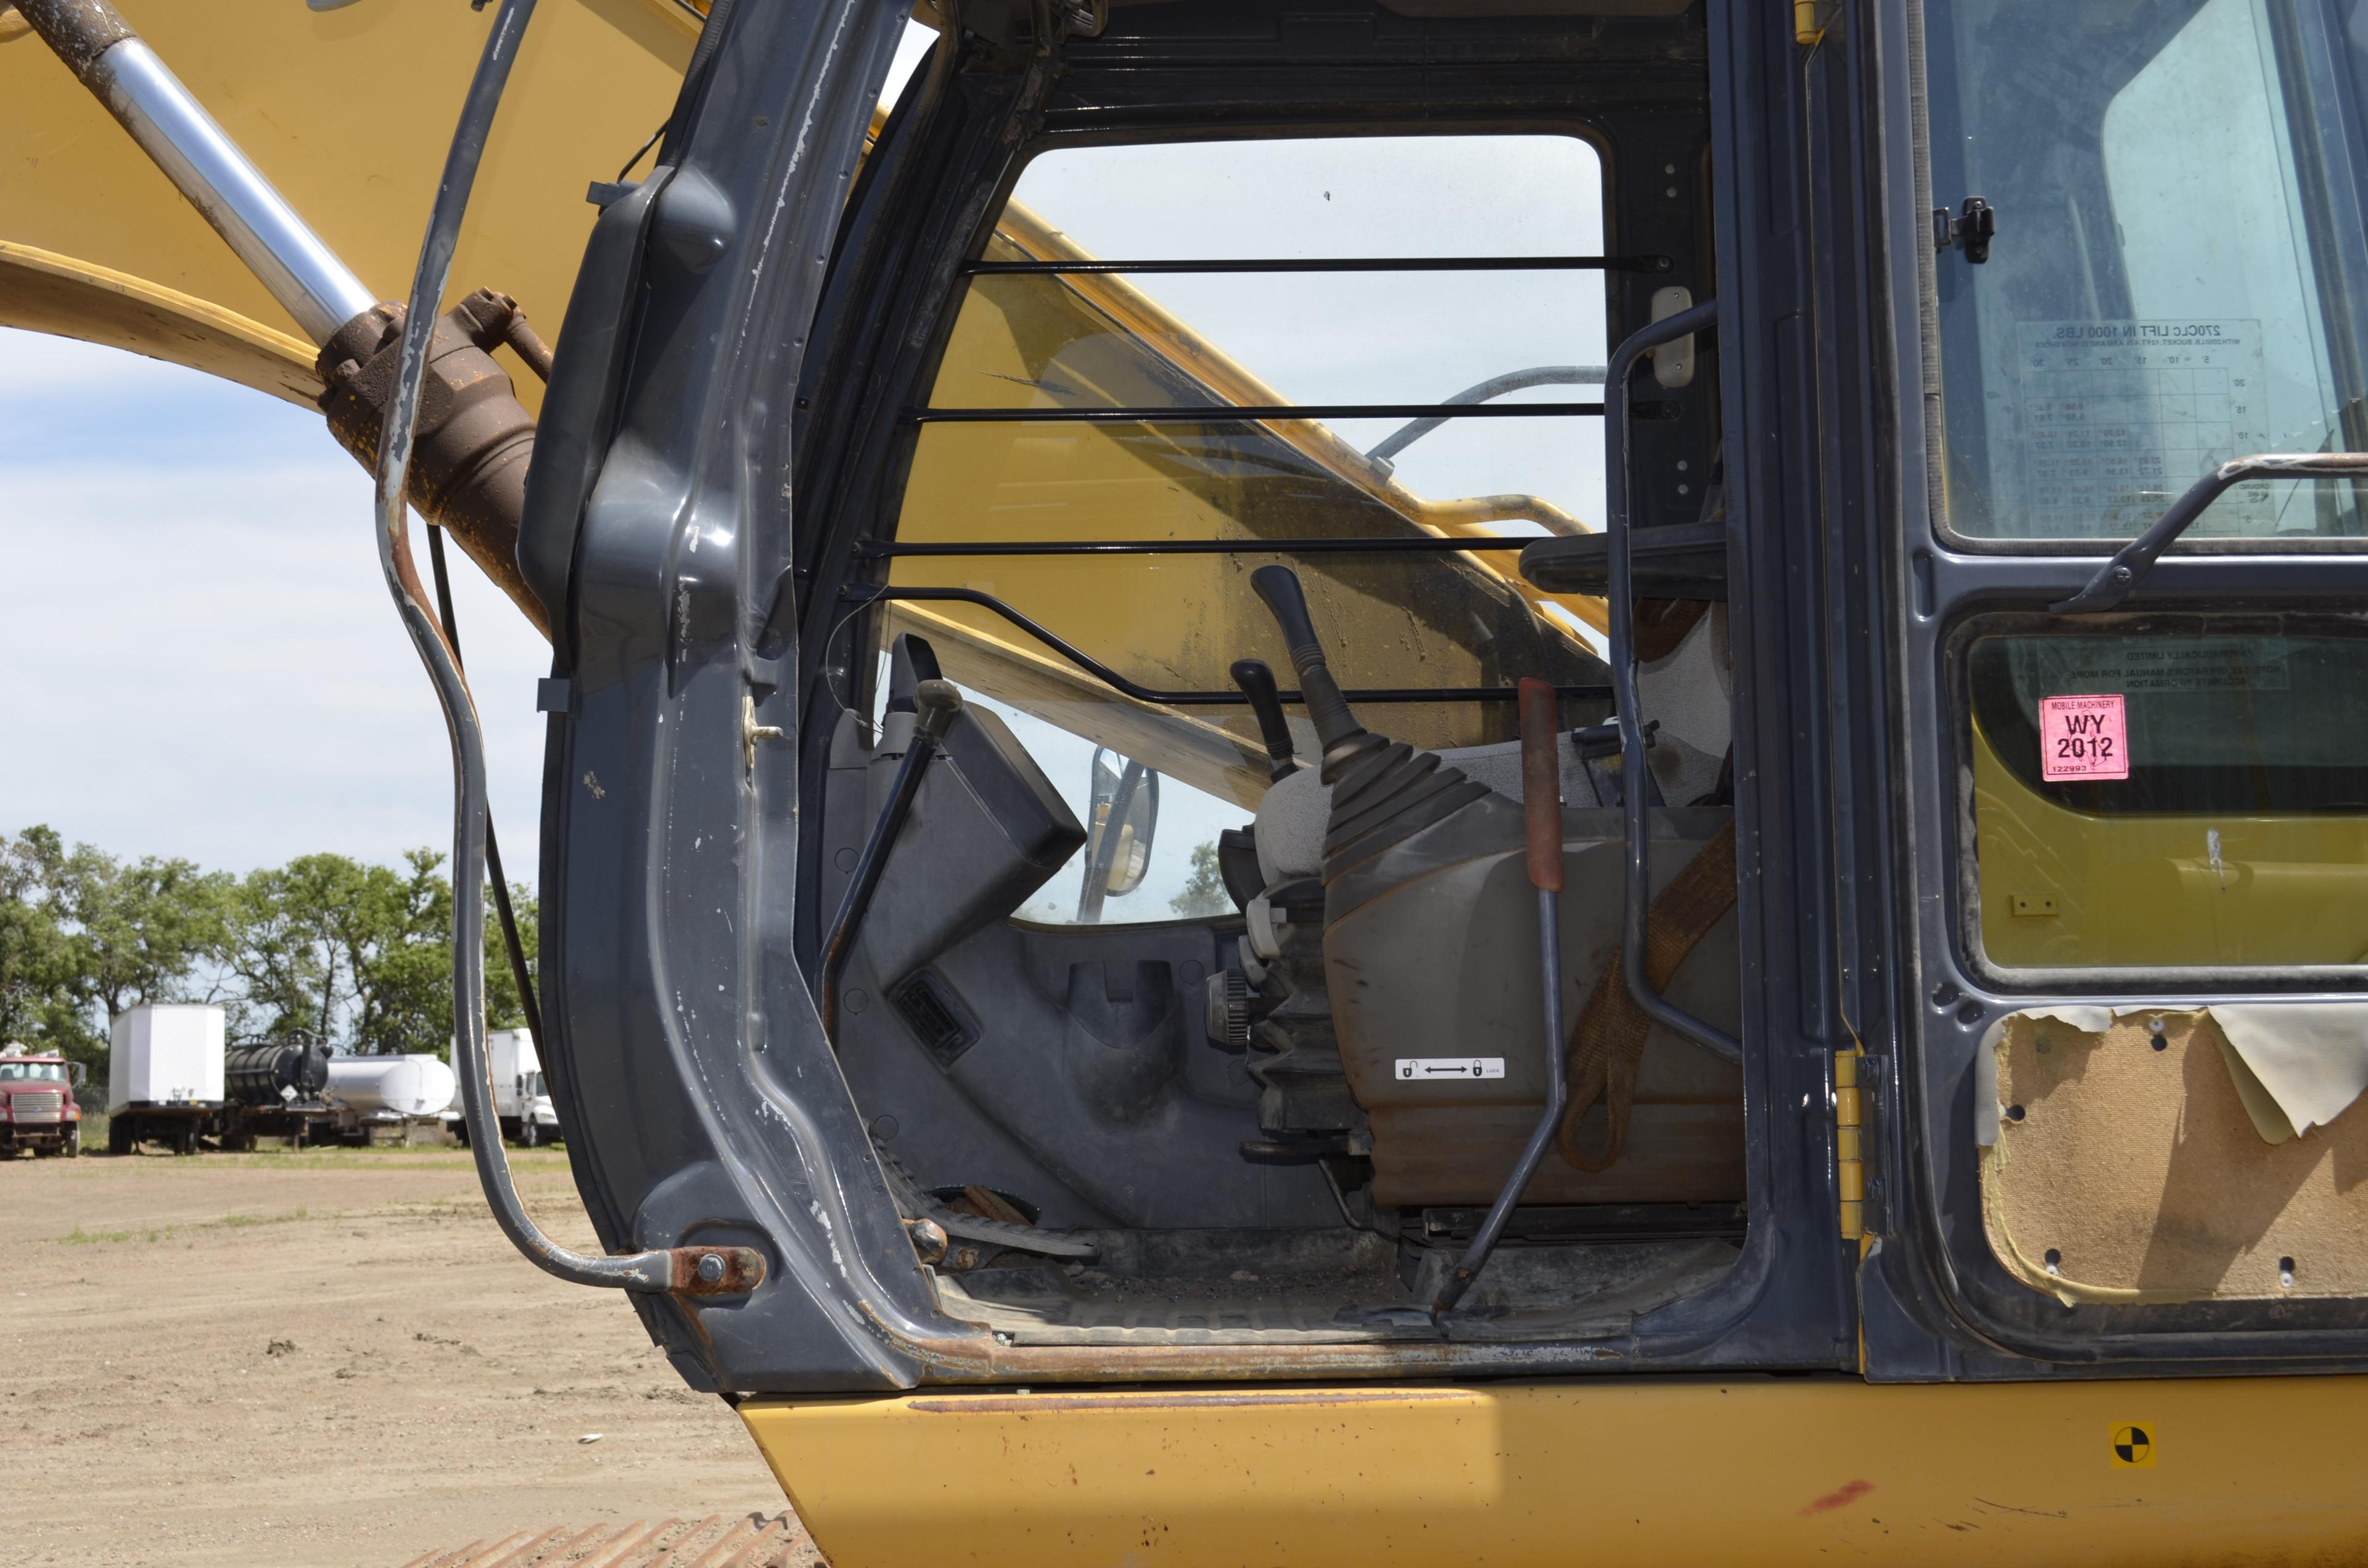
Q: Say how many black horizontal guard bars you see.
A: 4